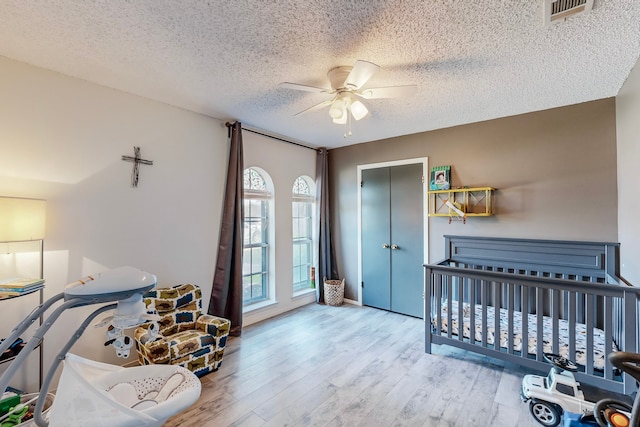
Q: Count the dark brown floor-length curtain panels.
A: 2